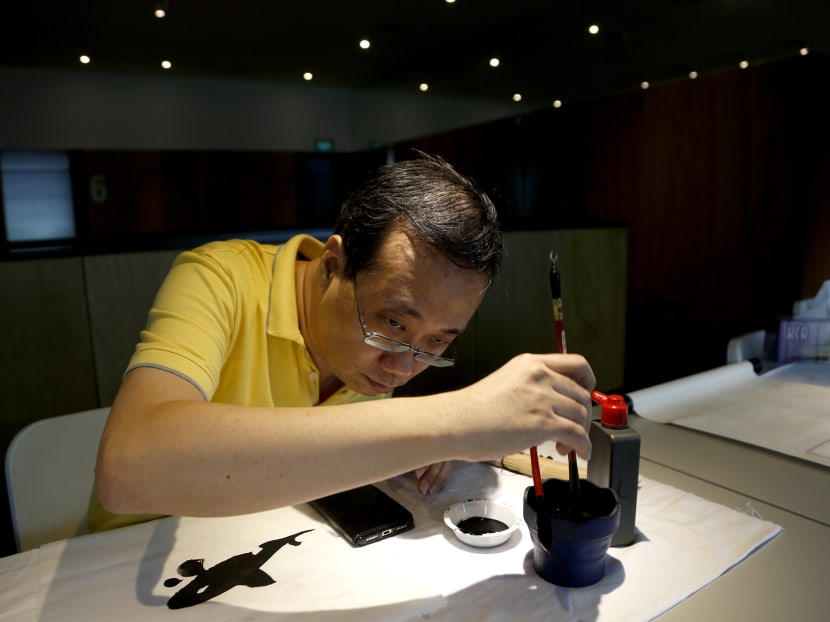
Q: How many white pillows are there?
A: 0